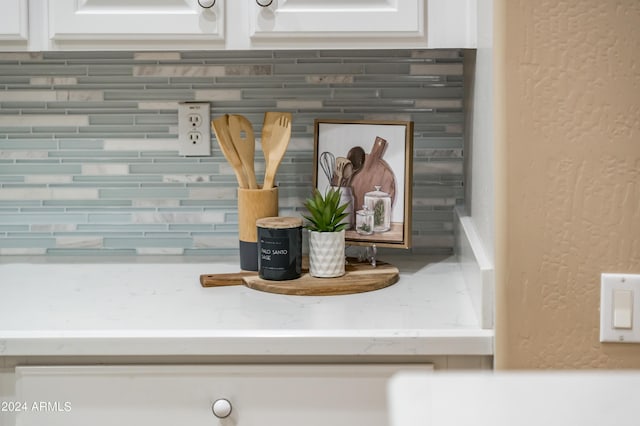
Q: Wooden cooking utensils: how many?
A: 4